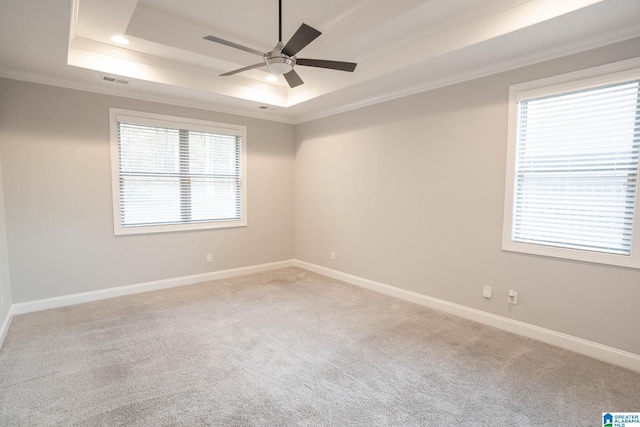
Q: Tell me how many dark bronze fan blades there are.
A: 5